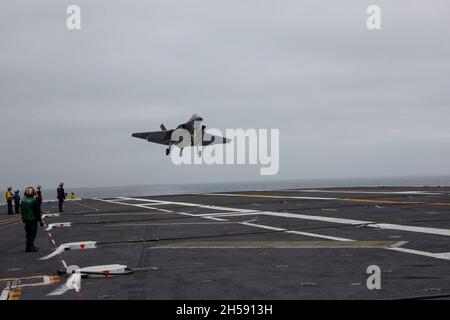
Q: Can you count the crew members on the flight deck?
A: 5